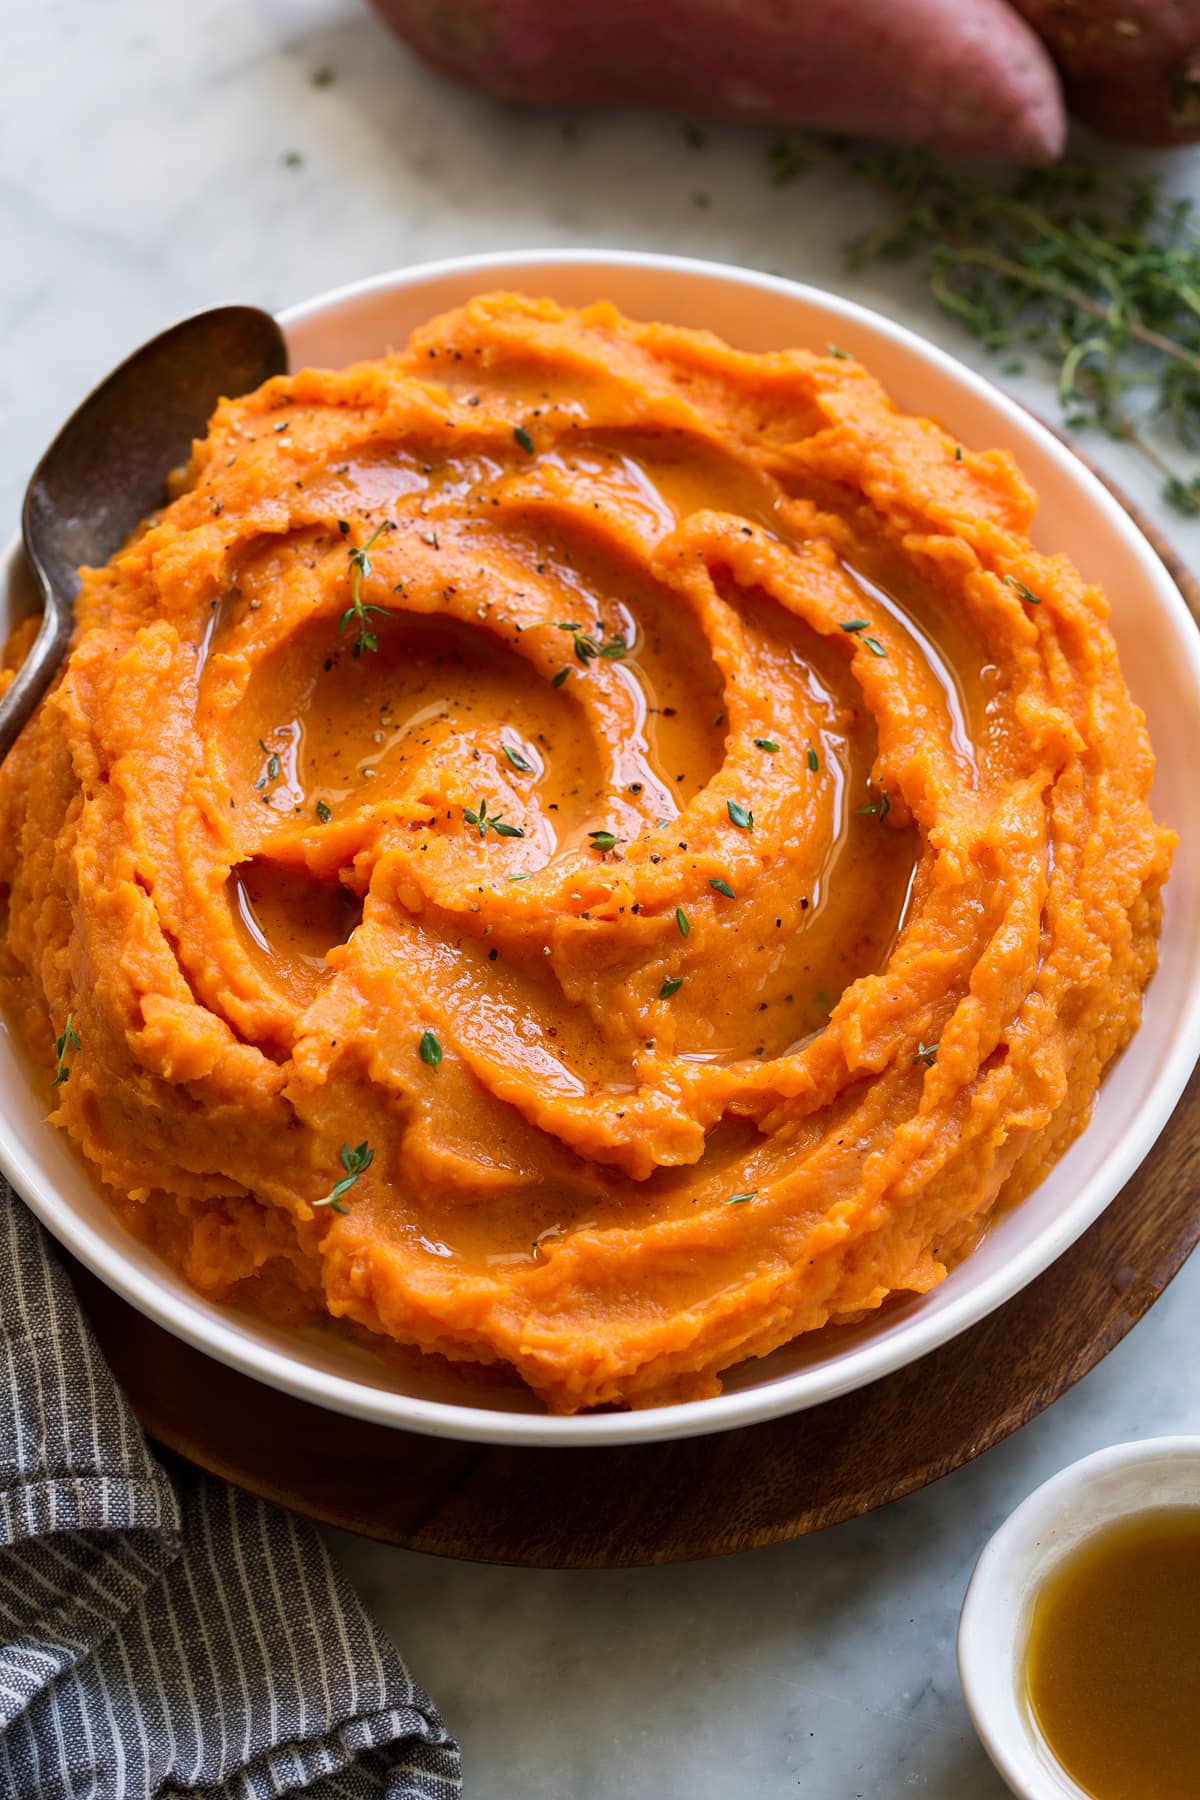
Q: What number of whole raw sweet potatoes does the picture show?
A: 2